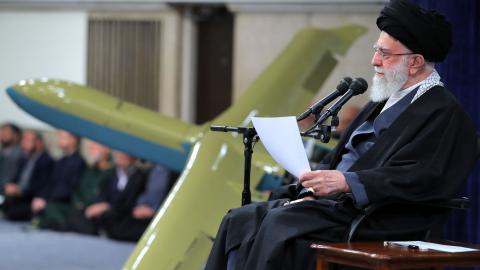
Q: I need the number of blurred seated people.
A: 6